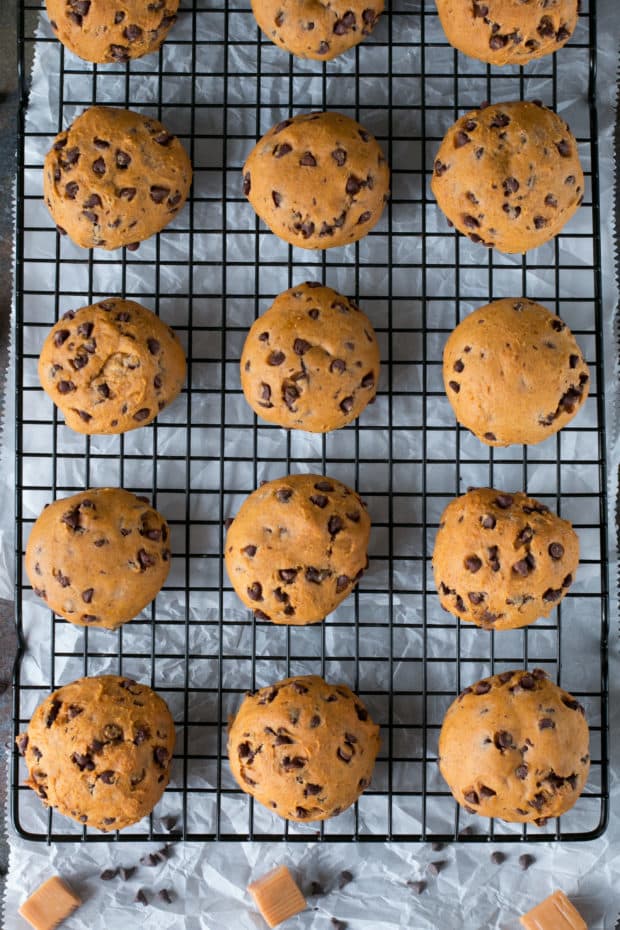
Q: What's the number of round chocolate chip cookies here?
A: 15